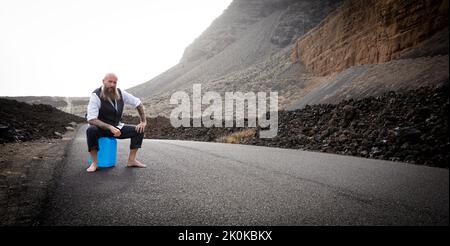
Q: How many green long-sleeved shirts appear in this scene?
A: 0